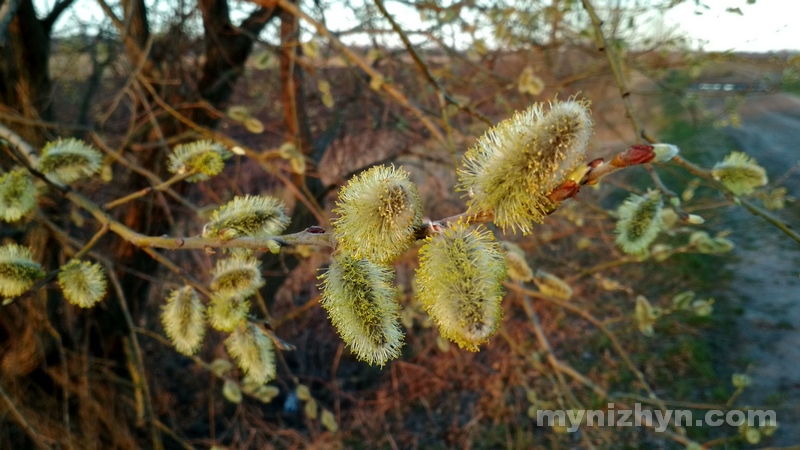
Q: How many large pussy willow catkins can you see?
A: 4